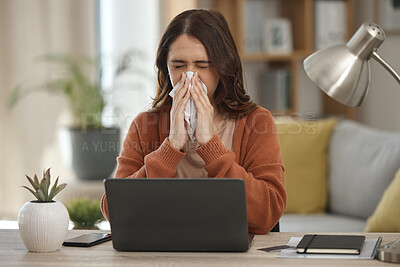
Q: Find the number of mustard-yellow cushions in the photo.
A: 2